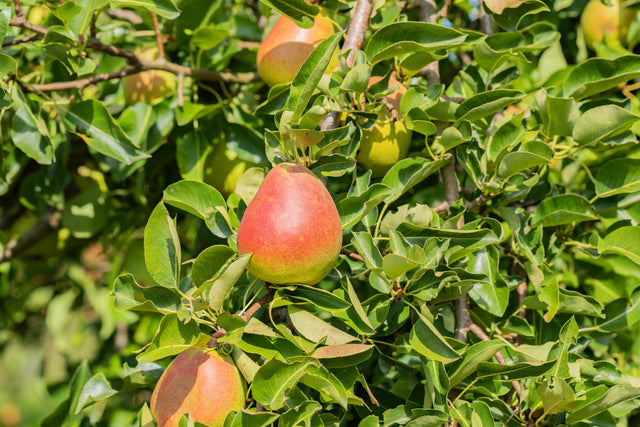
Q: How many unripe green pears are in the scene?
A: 2